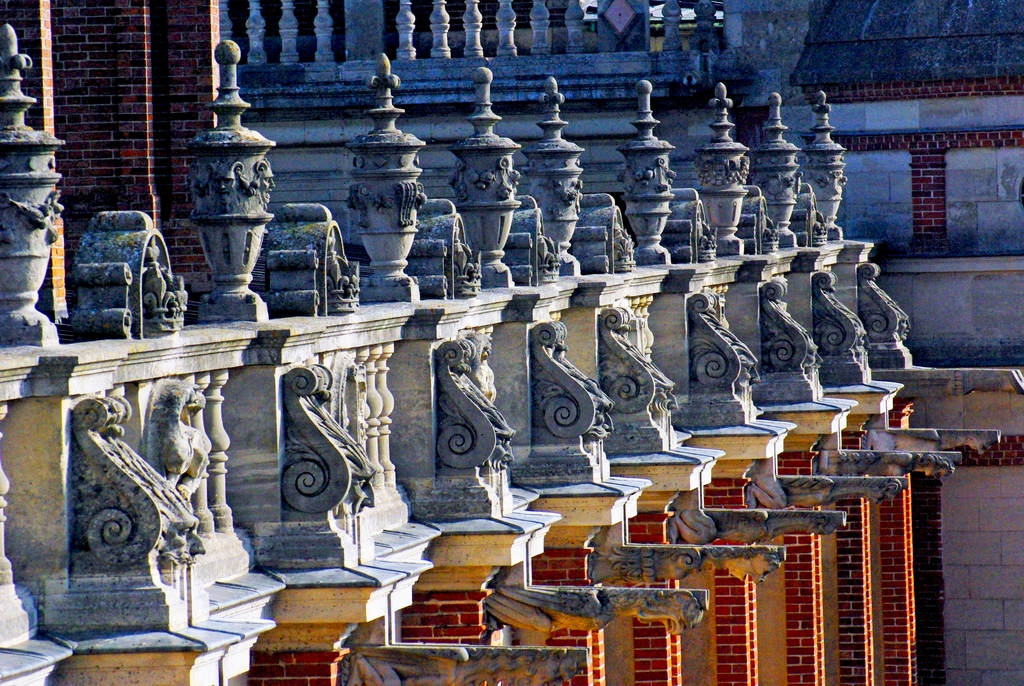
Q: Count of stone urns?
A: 9